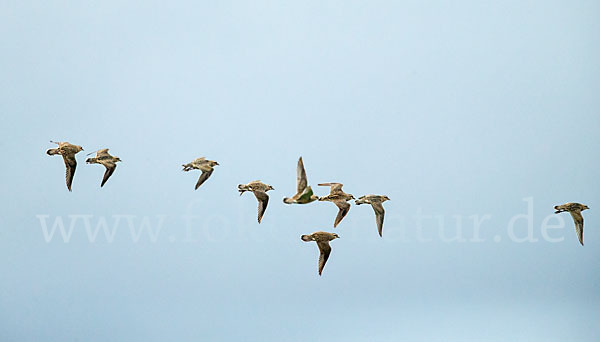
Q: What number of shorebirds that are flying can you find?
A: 9